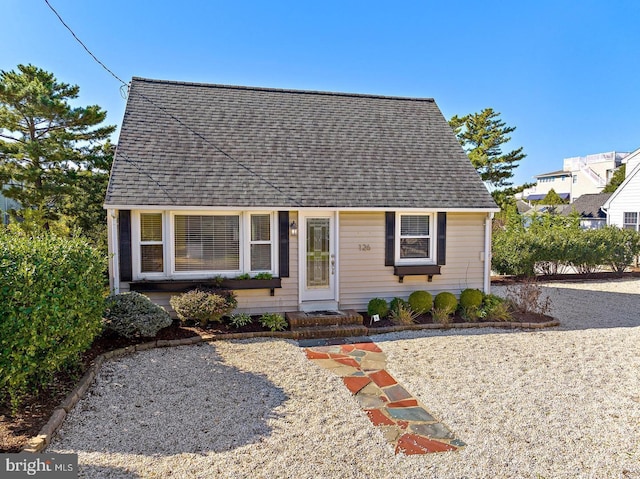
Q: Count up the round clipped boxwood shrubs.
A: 5